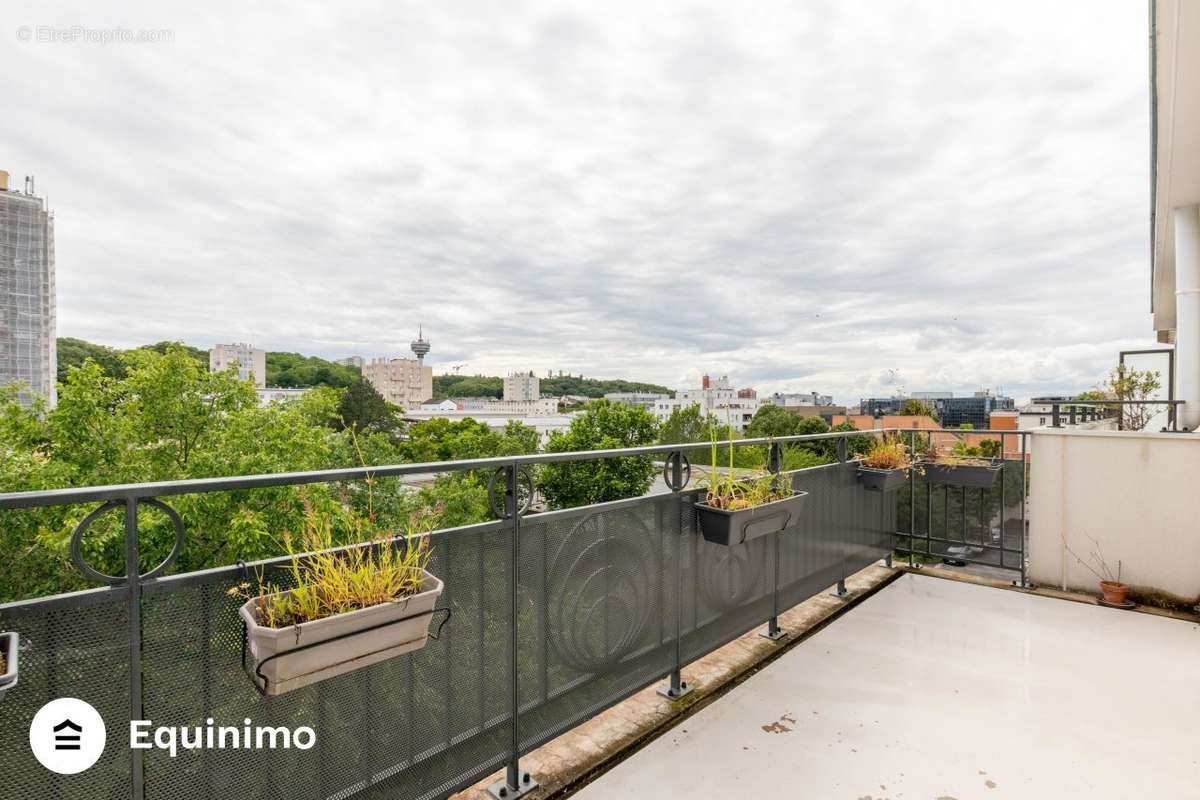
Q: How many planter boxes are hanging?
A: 5